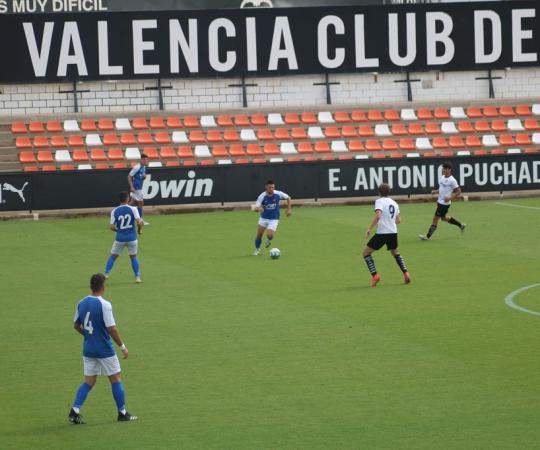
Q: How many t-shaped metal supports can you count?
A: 6